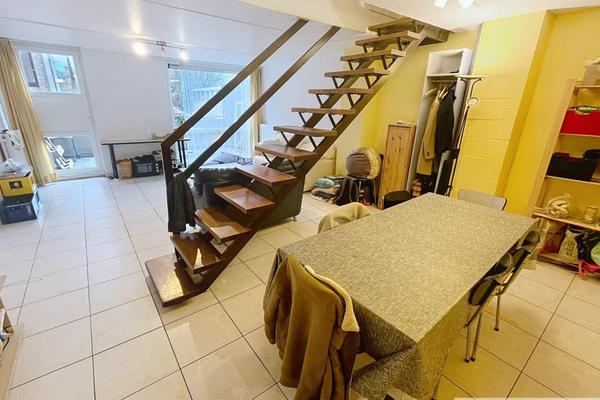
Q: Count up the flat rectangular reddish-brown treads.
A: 13